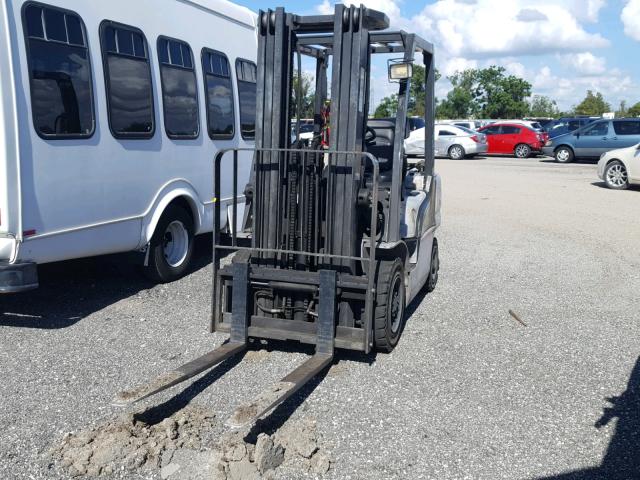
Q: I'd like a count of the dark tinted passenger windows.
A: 5